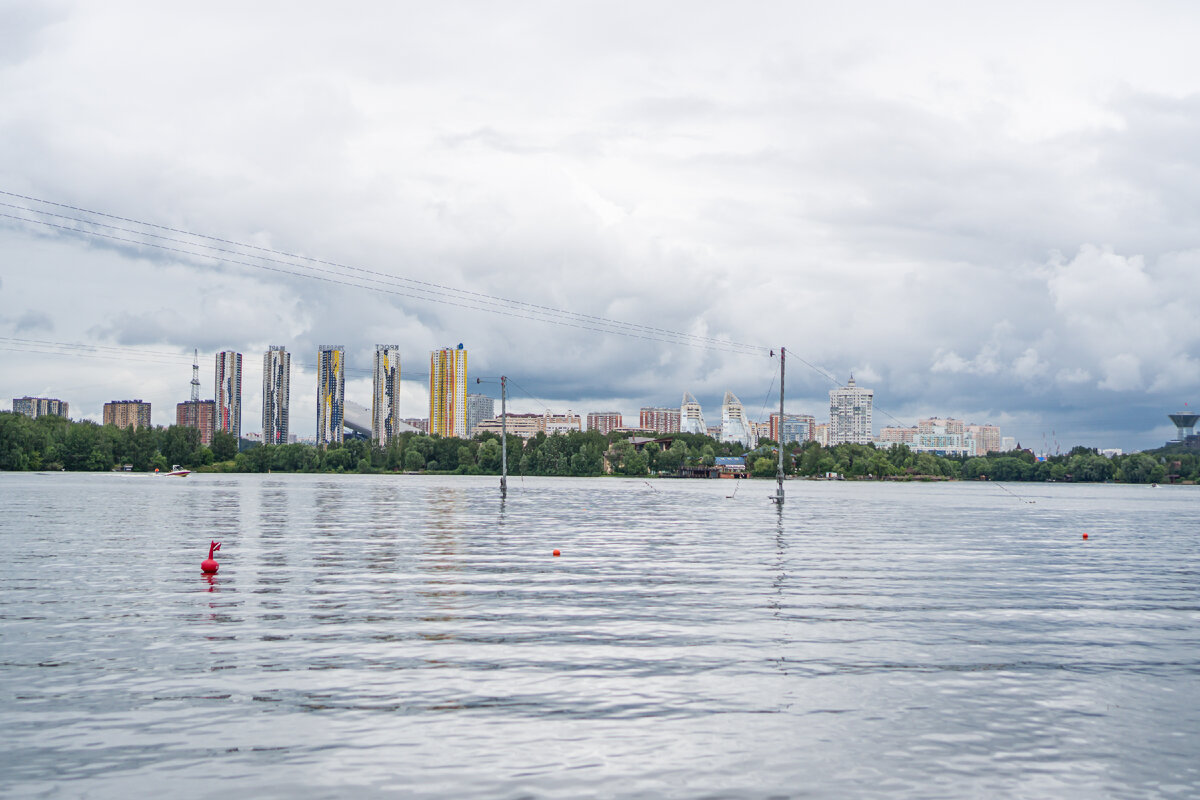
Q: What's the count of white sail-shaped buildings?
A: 2